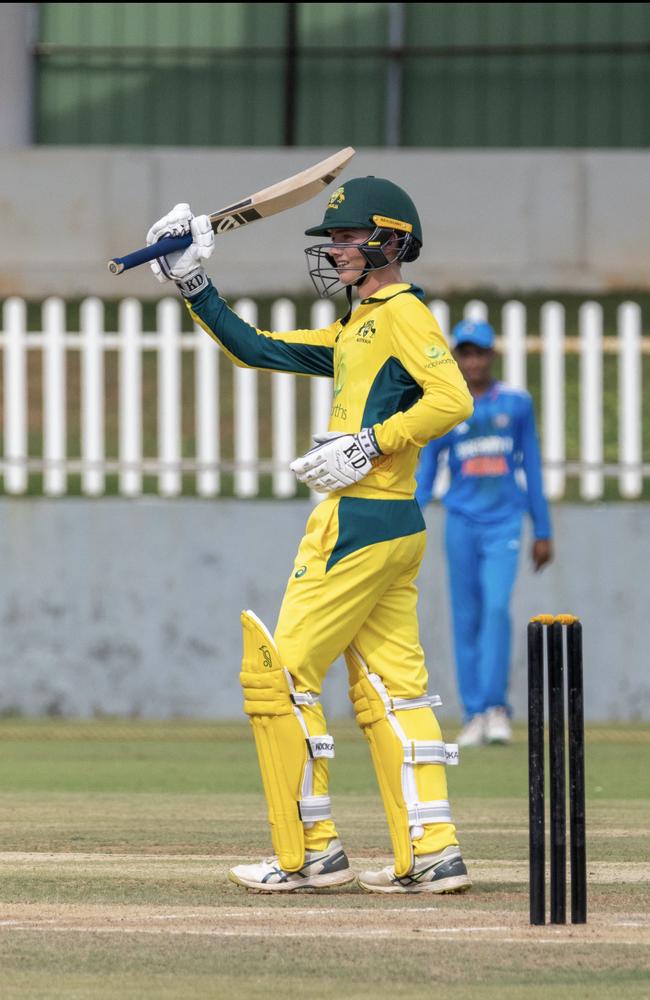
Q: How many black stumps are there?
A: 3